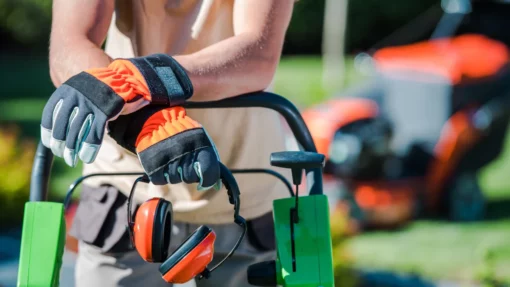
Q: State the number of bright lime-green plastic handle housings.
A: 2